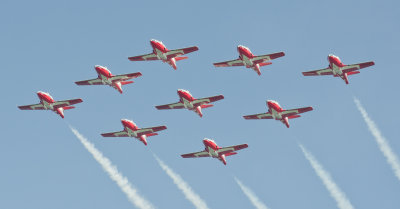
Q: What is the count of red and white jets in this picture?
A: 9